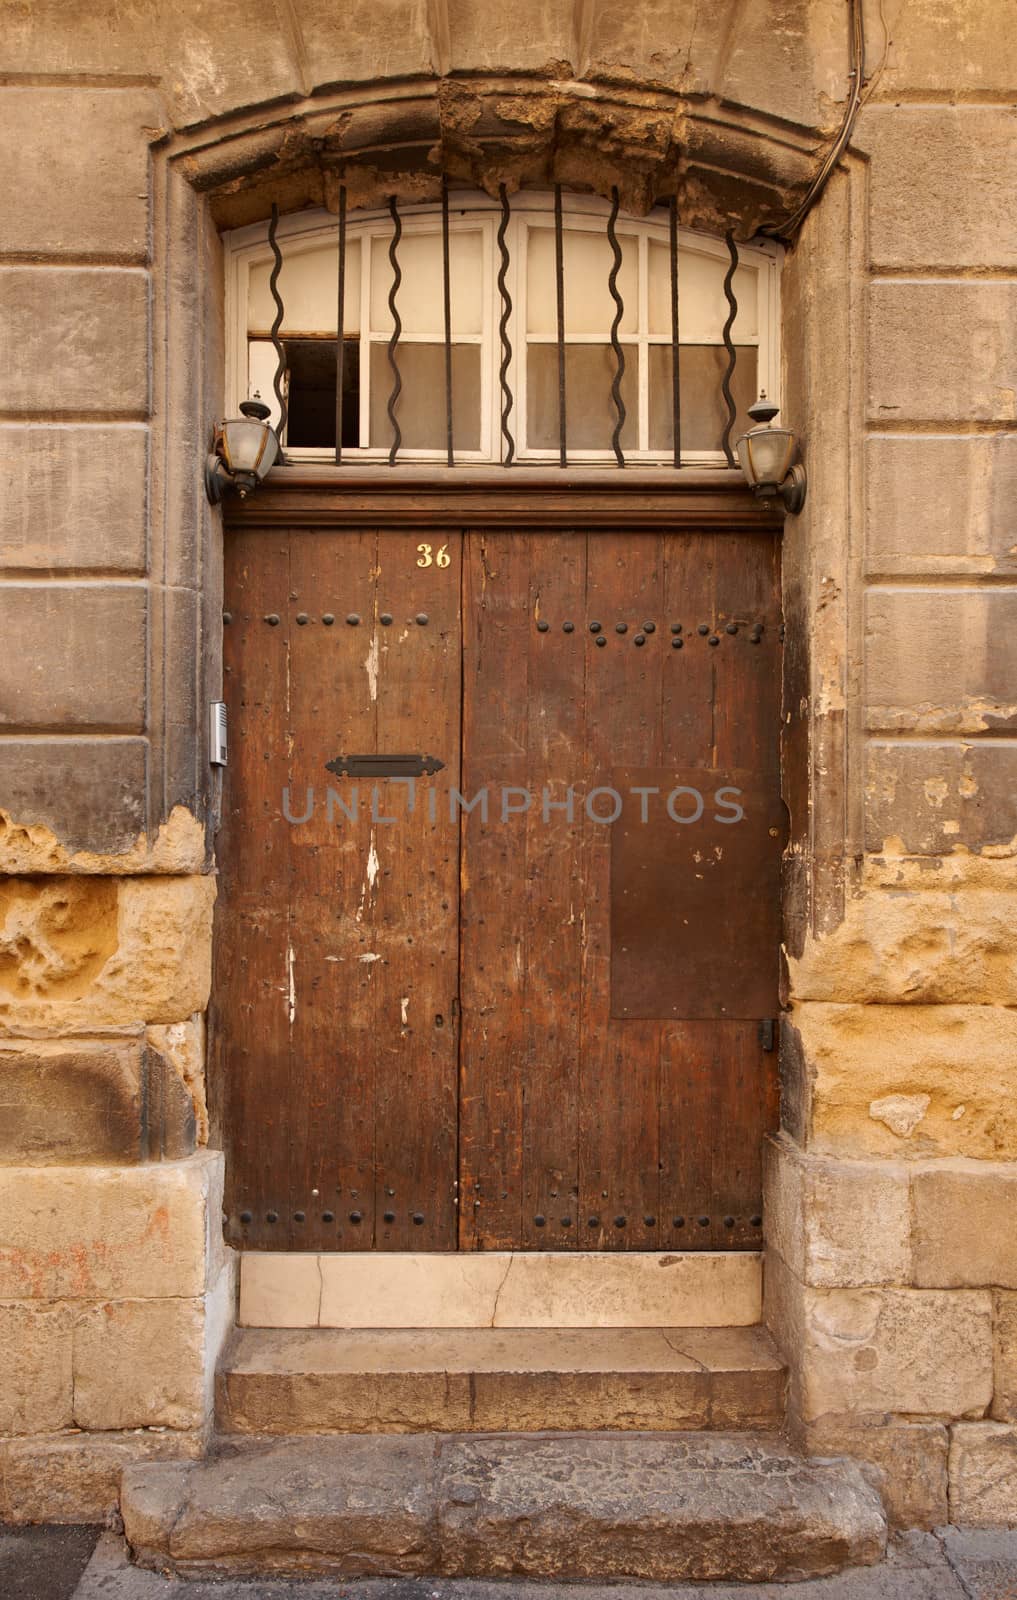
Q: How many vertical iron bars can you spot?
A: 9